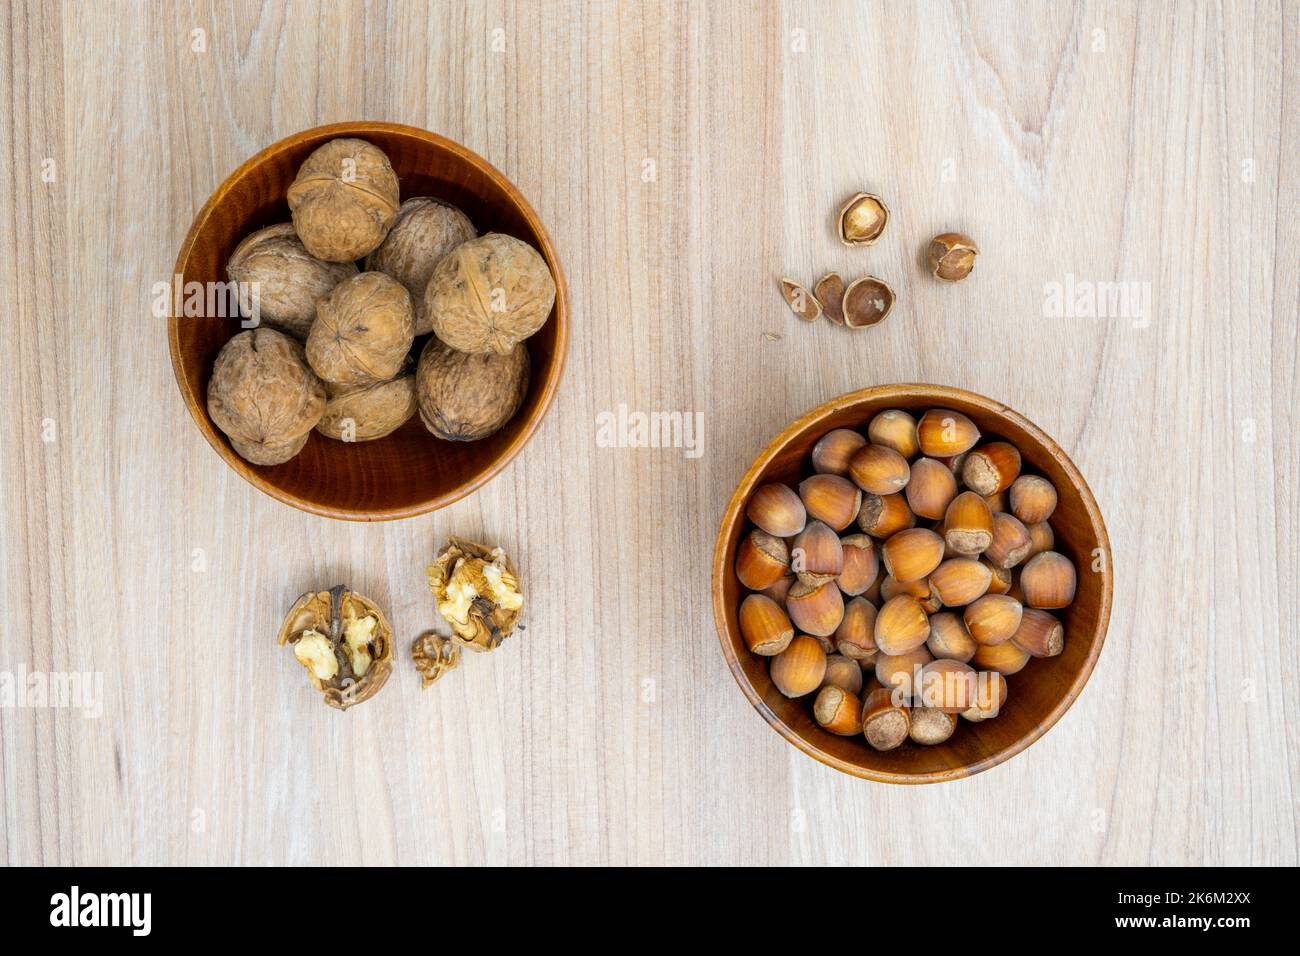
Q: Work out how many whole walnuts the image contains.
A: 8